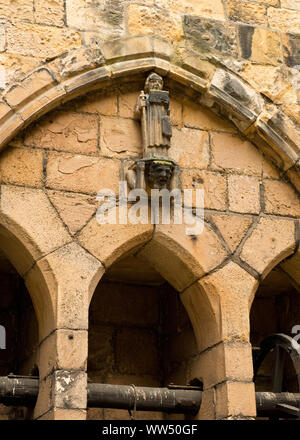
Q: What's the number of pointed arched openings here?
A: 3